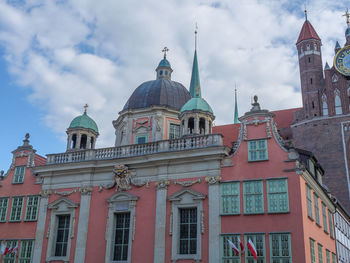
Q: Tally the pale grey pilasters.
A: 4